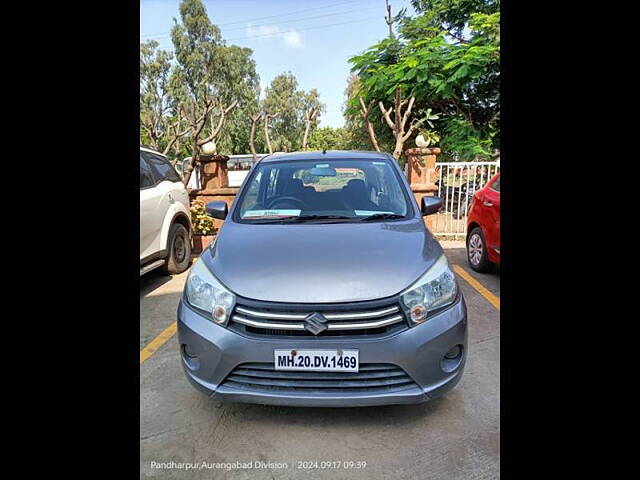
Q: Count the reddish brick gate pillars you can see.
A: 2